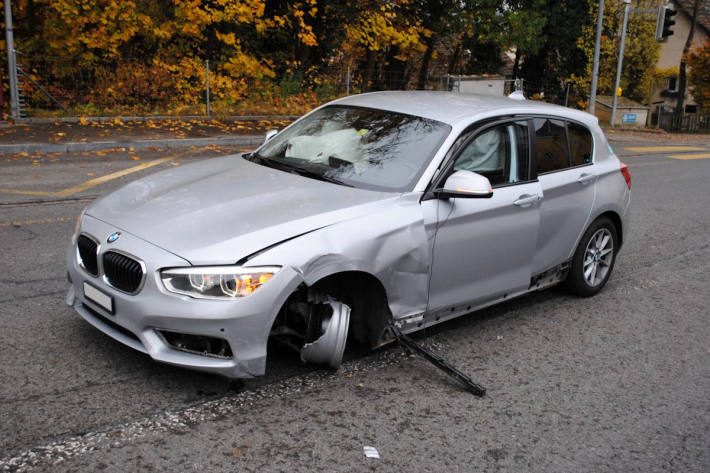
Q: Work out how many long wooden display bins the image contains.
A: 0